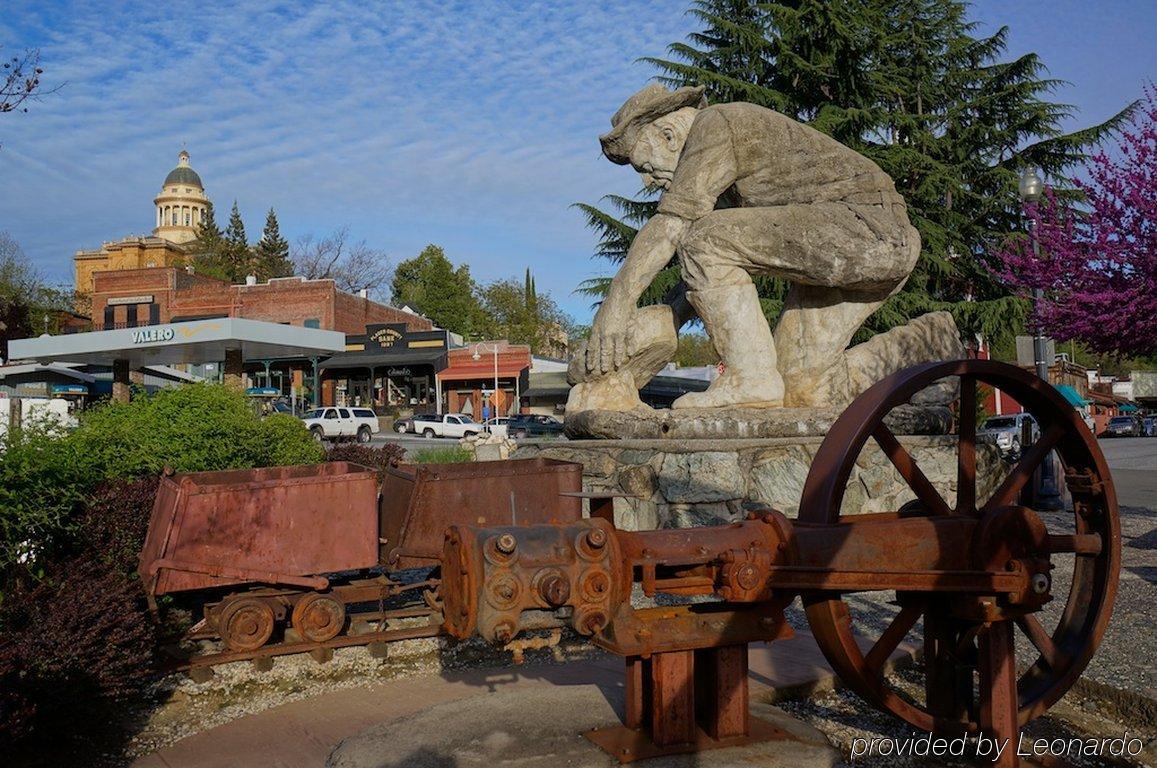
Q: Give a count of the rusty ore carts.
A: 2